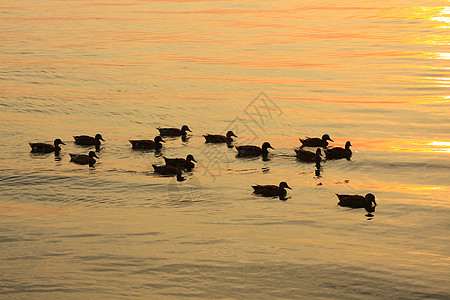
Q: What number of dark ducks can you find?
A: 14